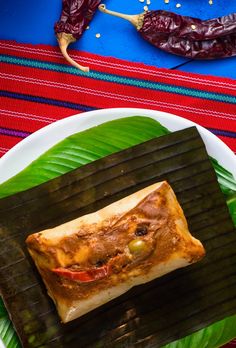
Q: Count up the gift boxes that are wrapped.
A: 0